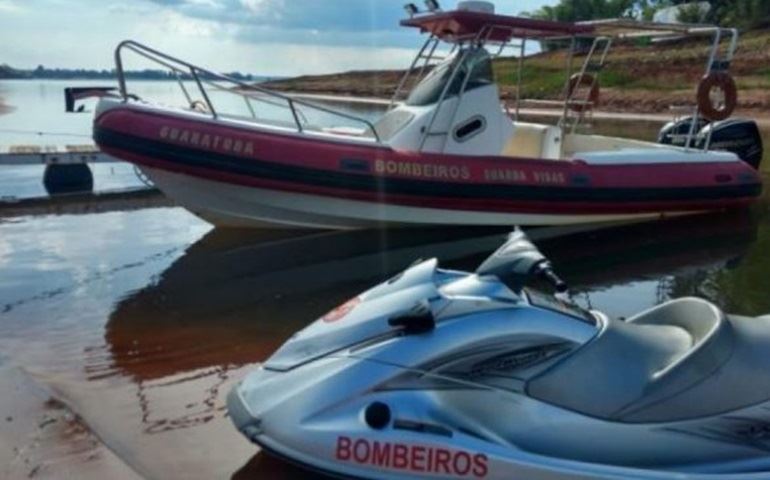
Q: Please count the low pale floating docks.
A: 1